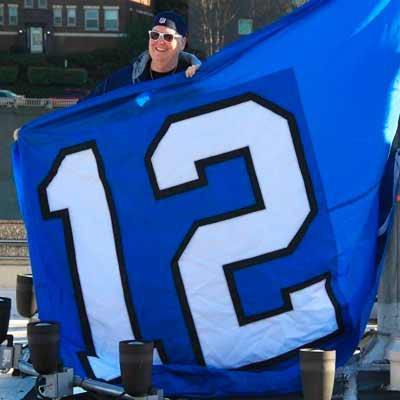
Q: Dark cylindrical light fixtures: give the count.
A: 5